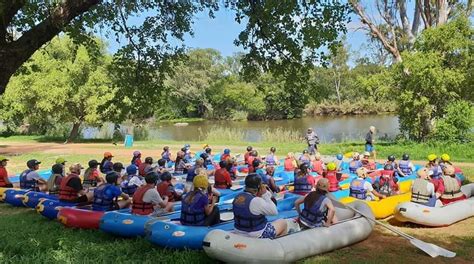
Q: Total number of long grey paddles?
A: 2